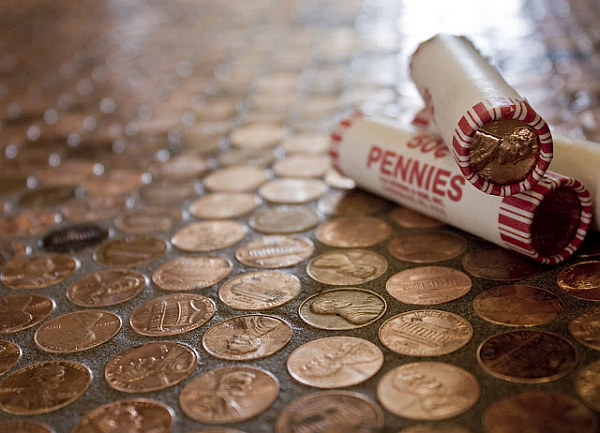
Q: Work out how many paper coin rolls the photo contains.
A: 3